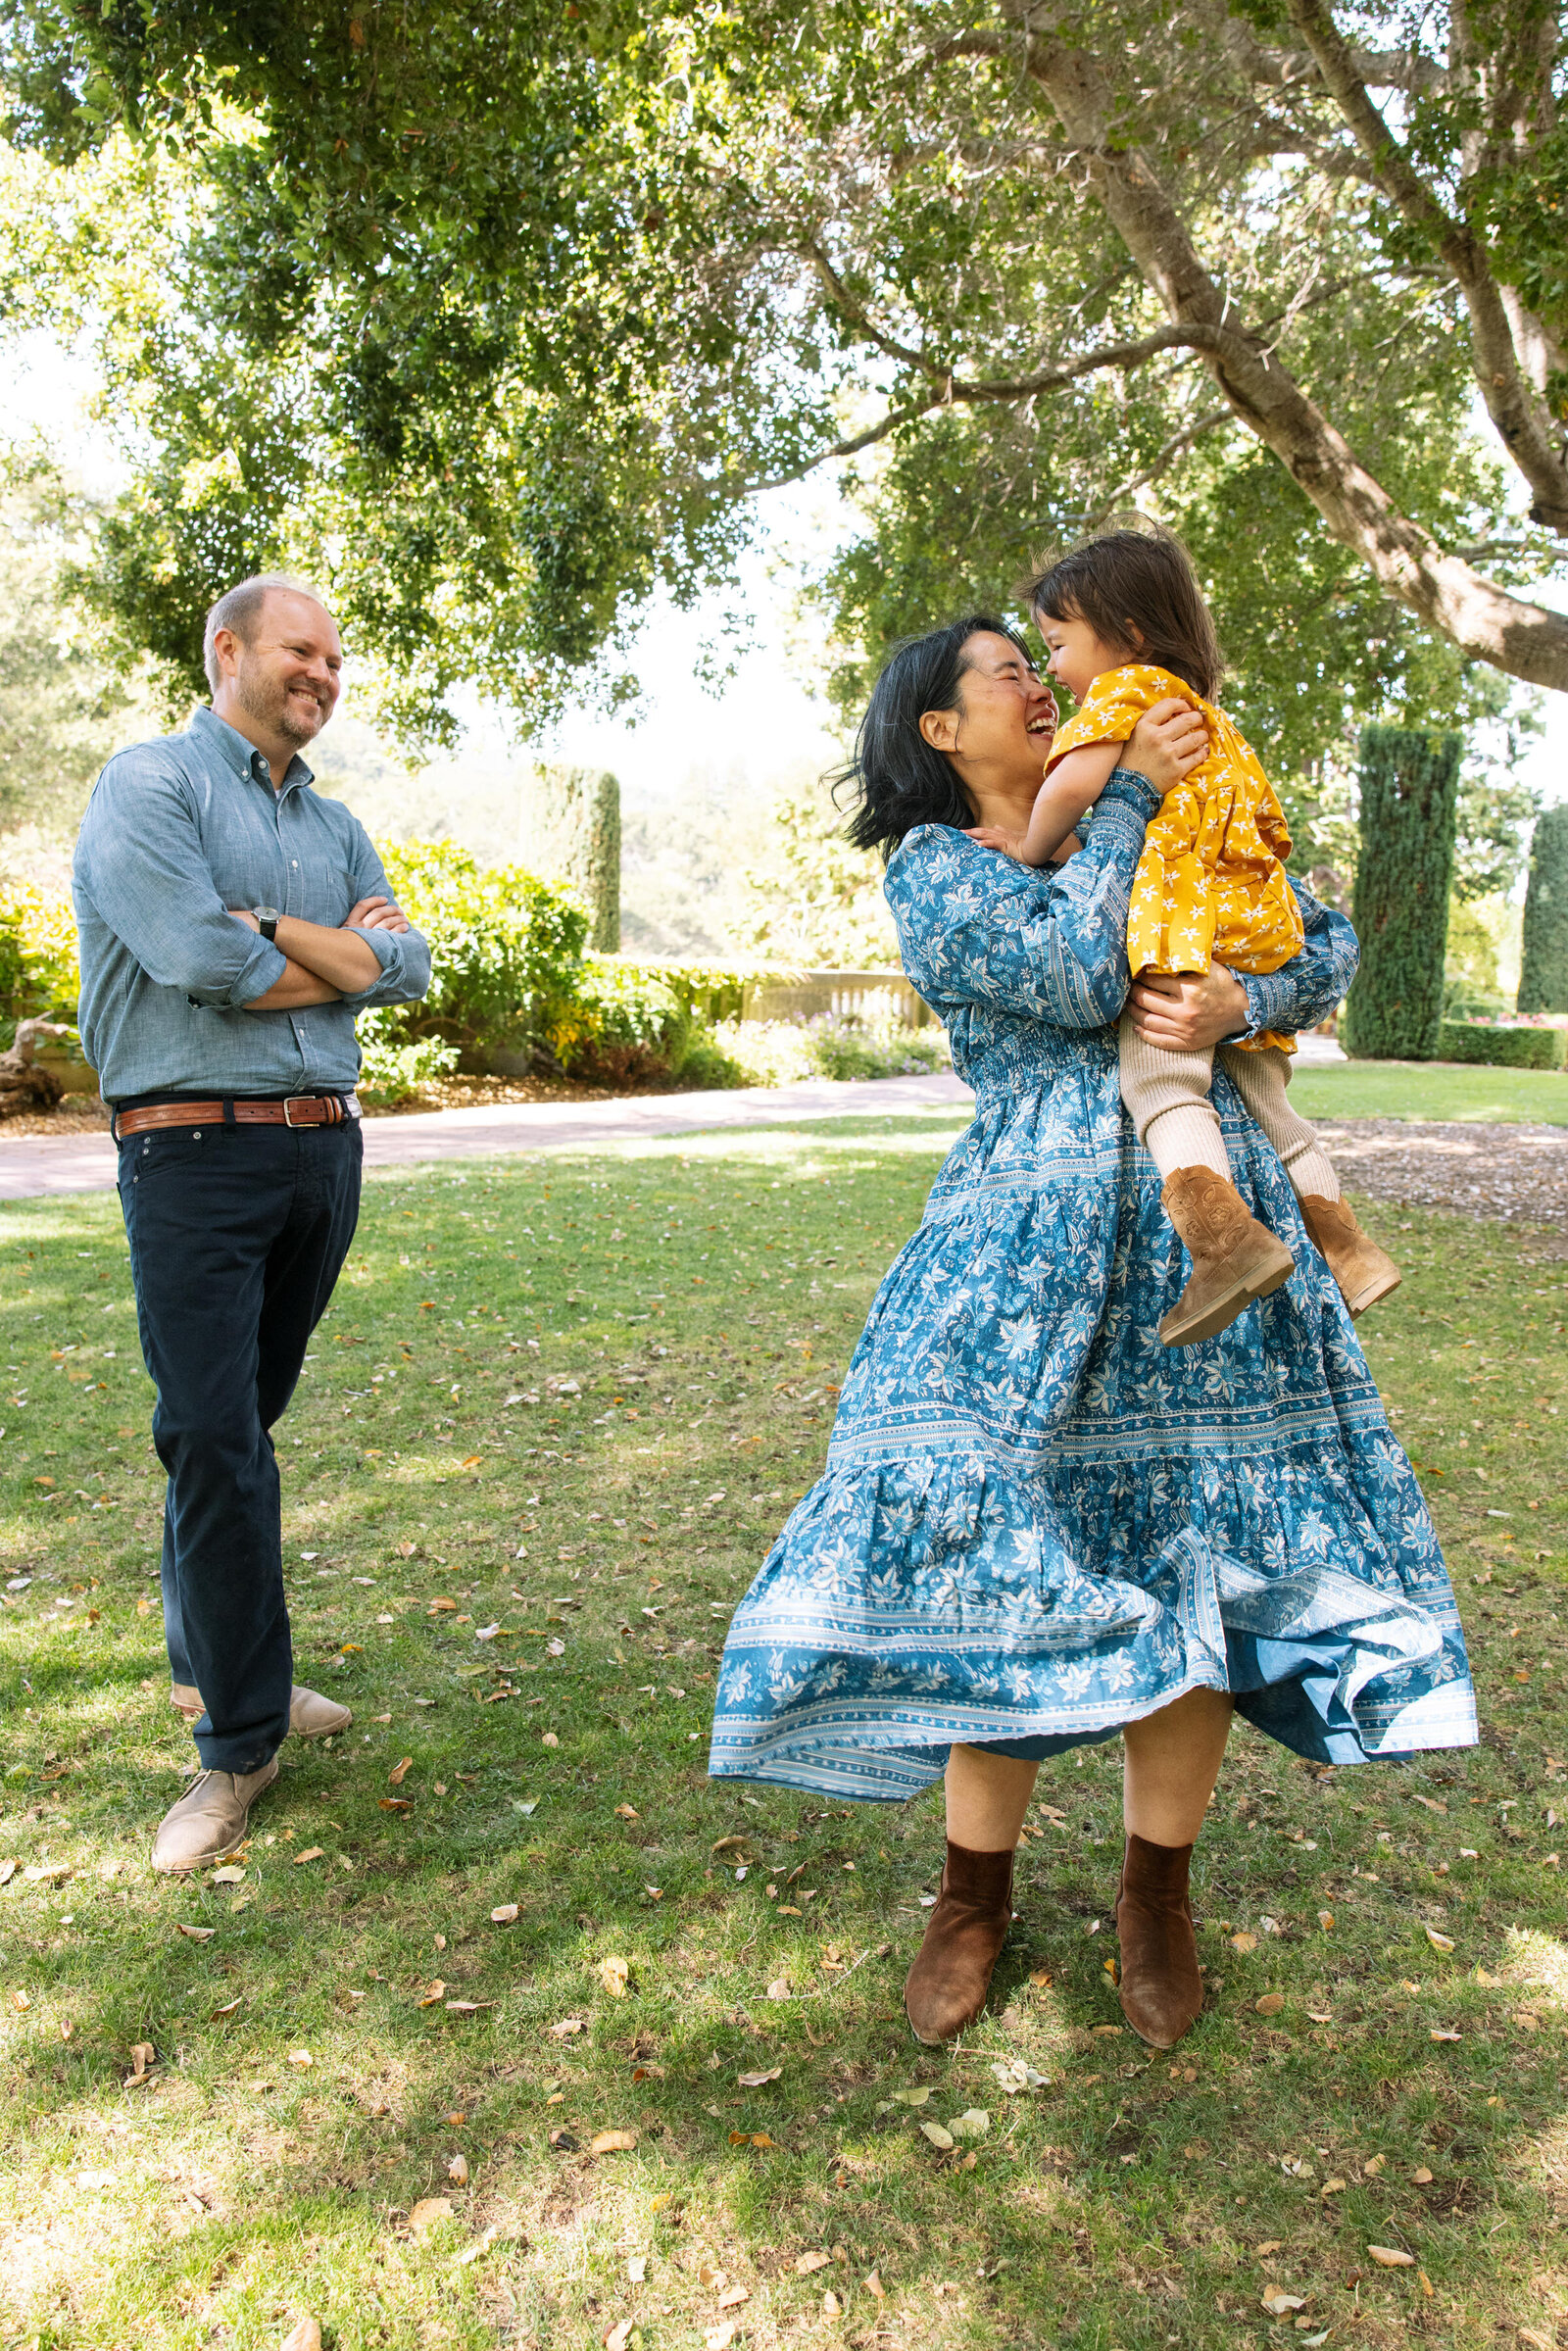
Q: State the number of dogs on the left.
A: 0